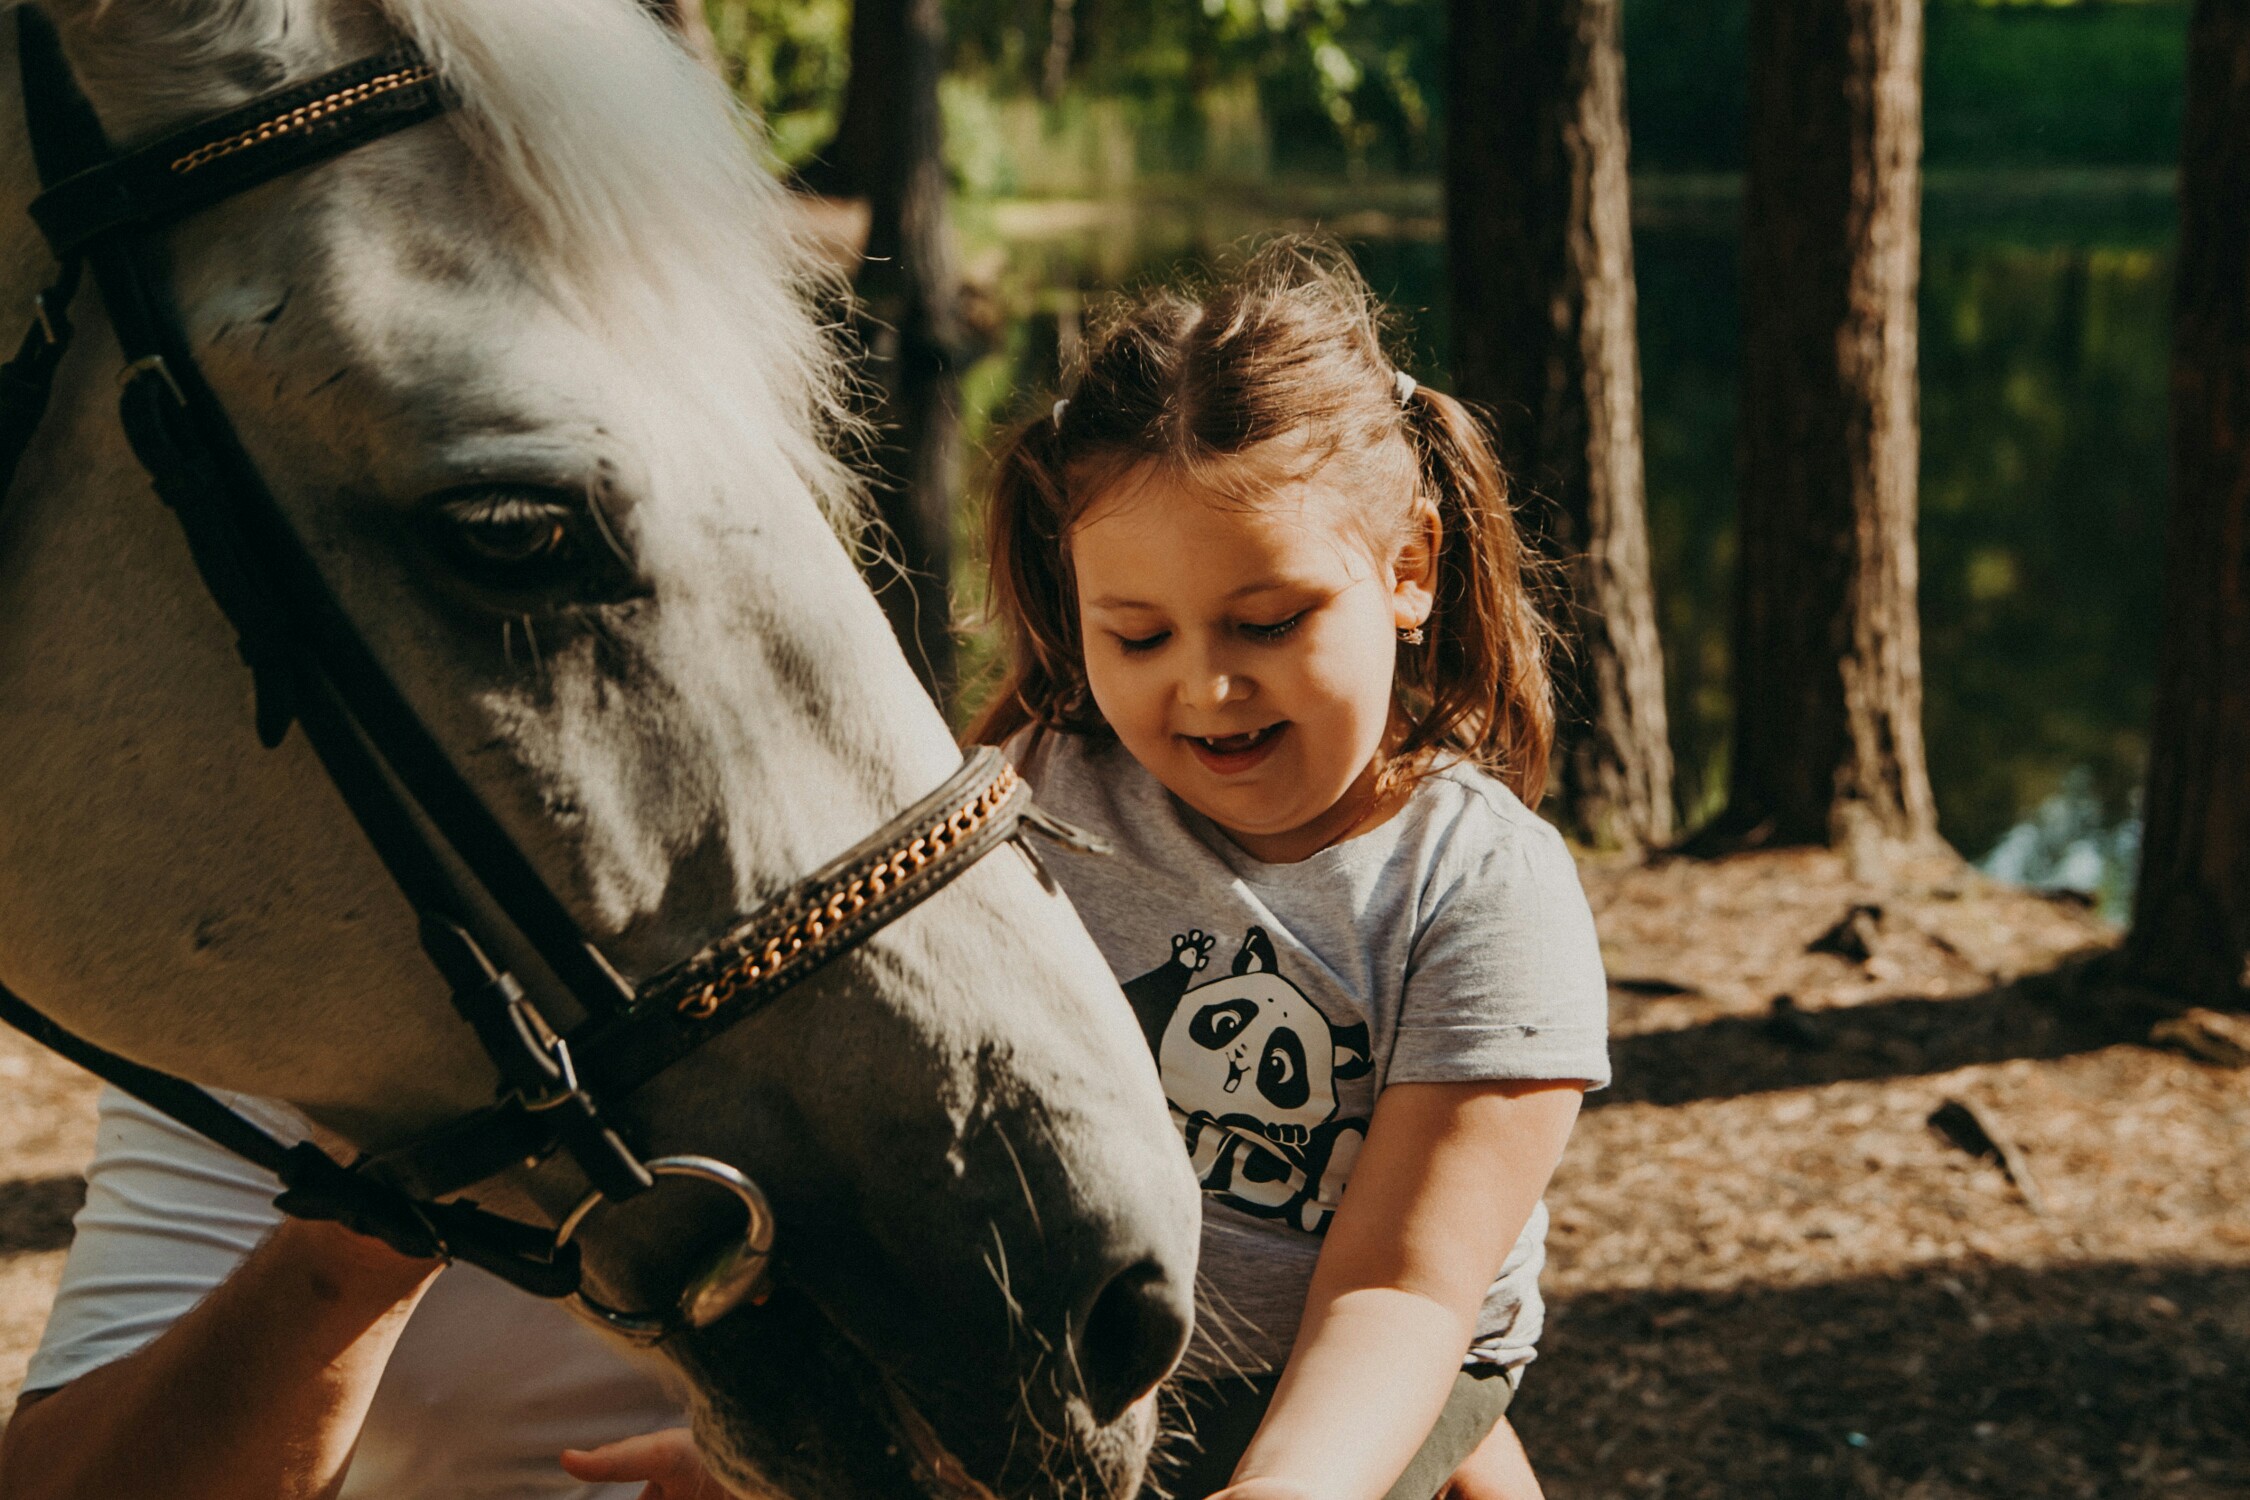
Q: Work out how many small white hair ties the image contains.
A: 2